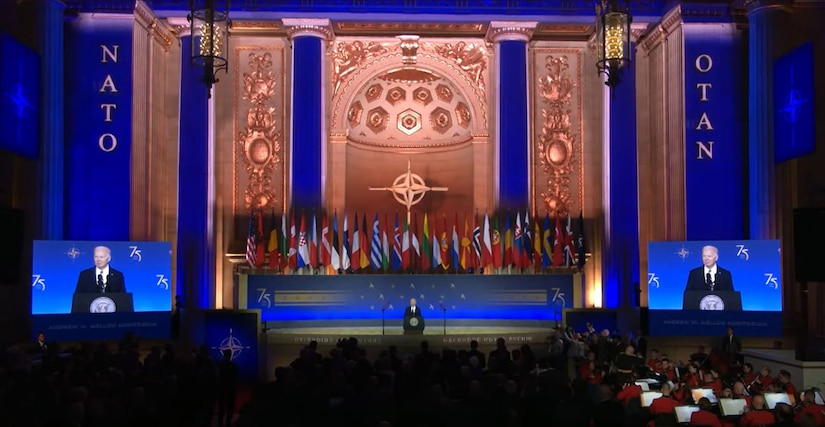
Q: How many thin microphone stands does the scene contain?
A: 2